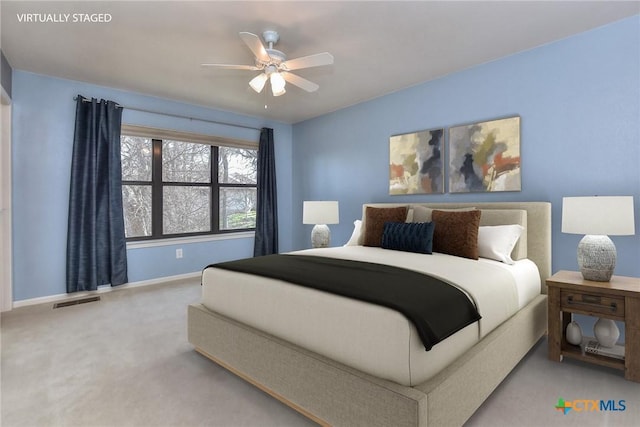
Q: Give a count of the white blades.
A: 4